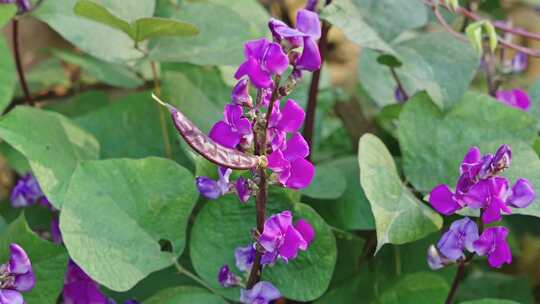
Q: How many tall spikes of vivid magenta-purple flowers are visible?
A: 2